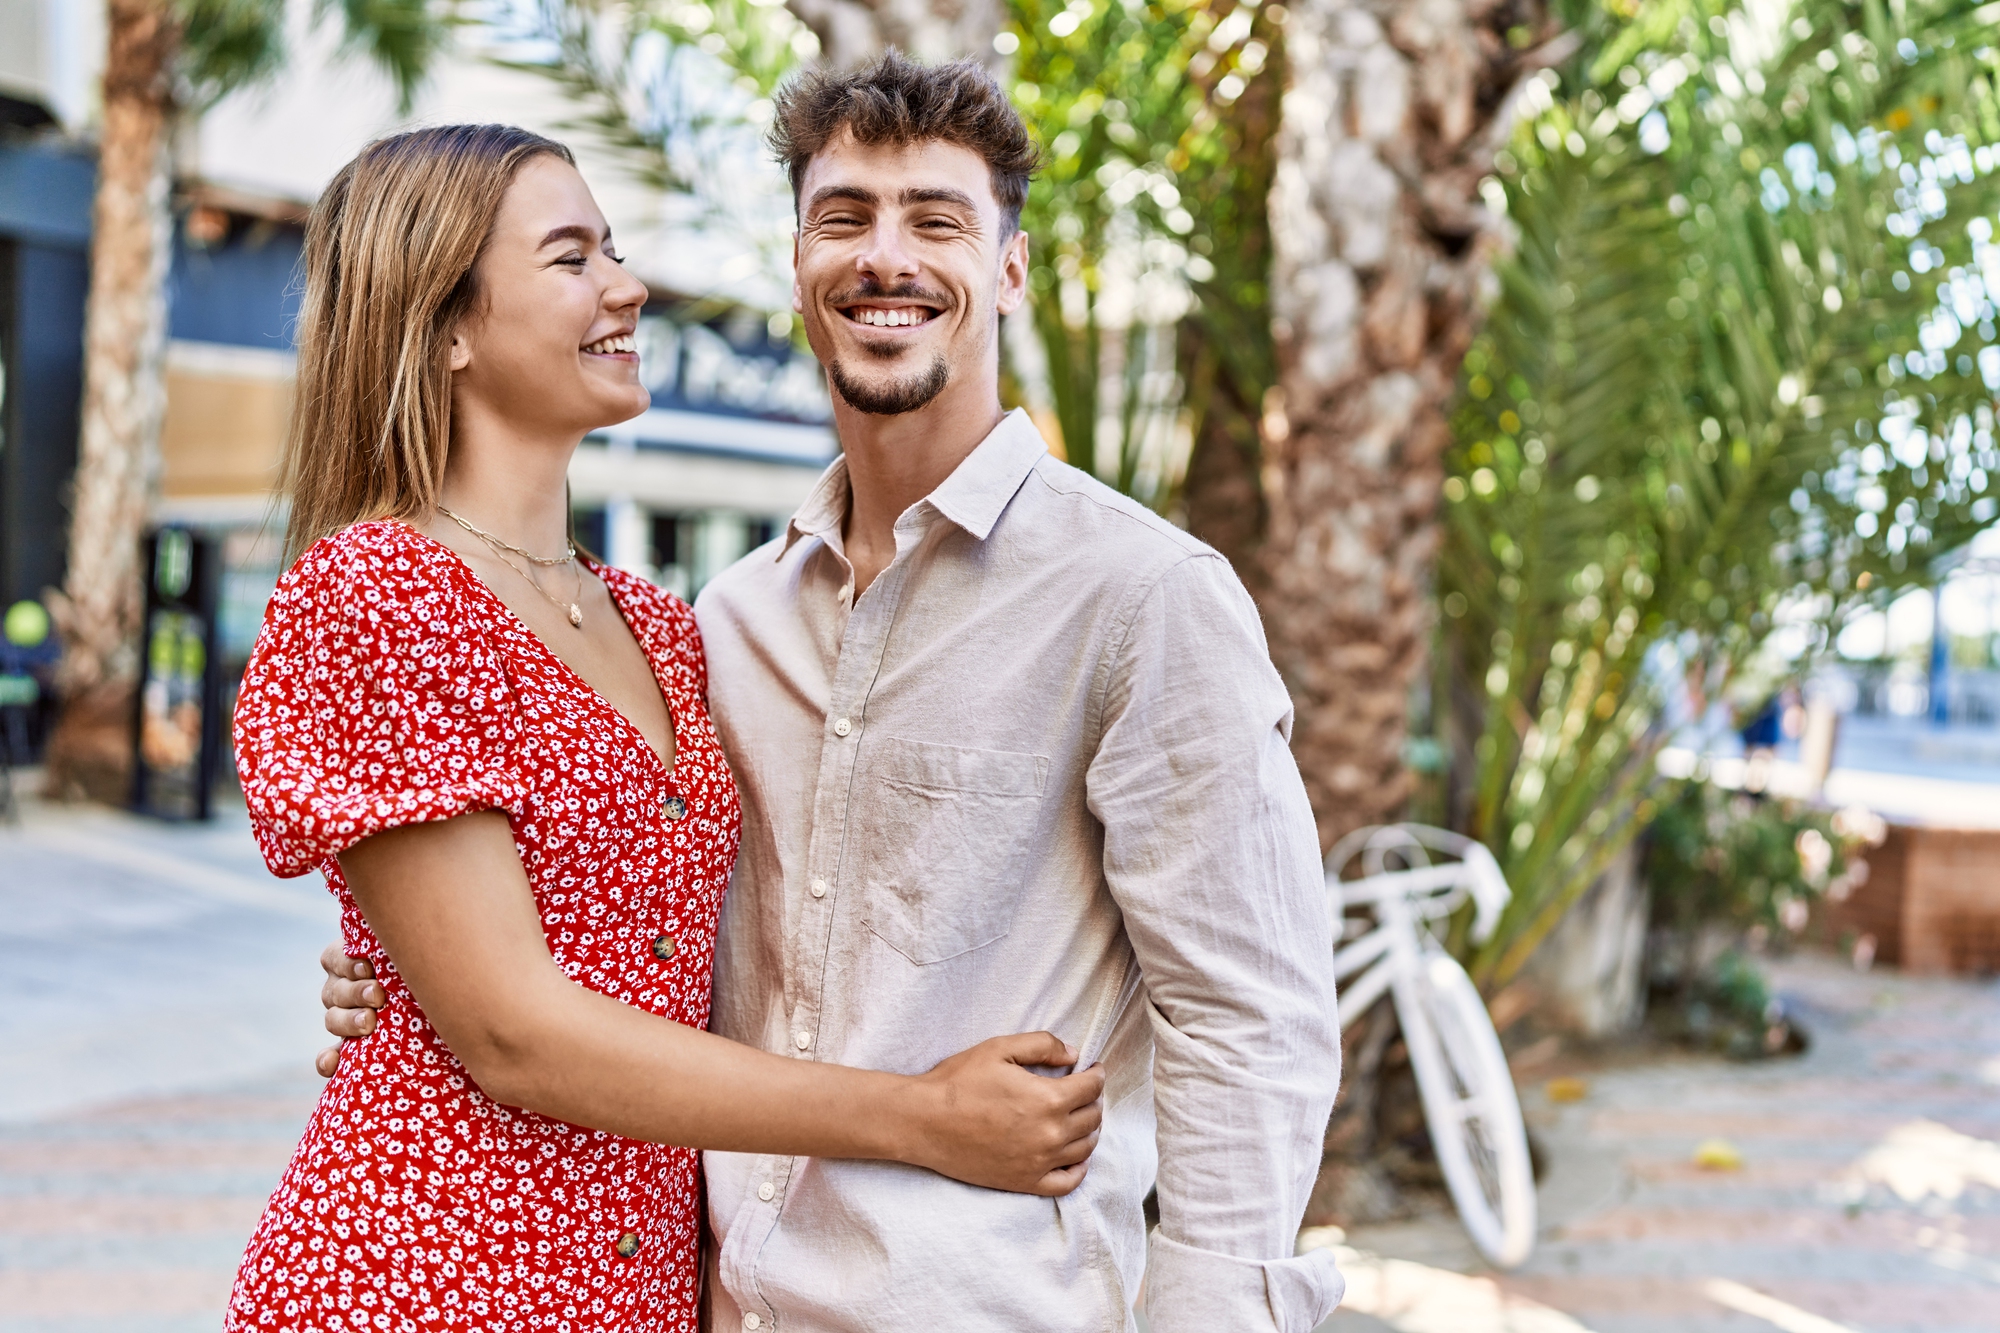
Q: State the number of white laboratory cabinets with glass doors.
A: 0